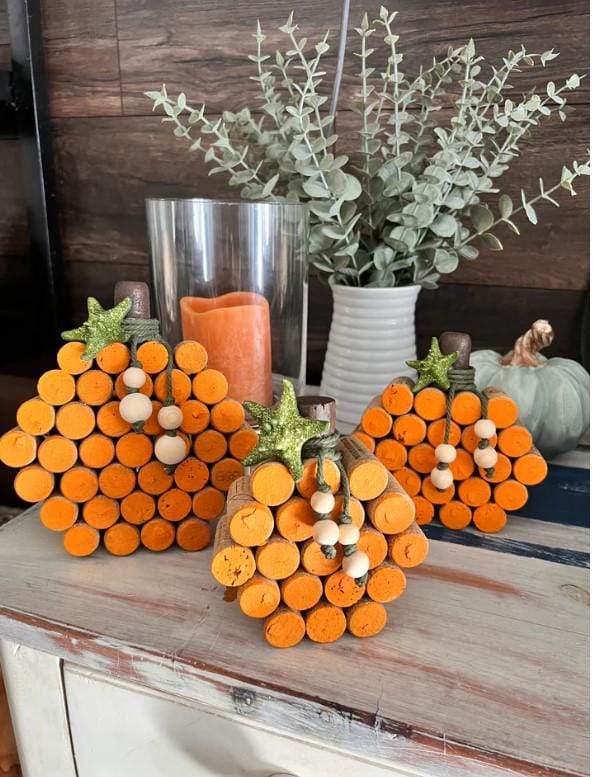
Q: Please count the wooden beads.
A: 12